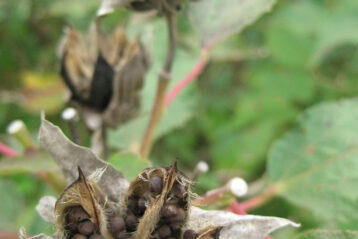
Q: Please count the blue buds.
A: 0